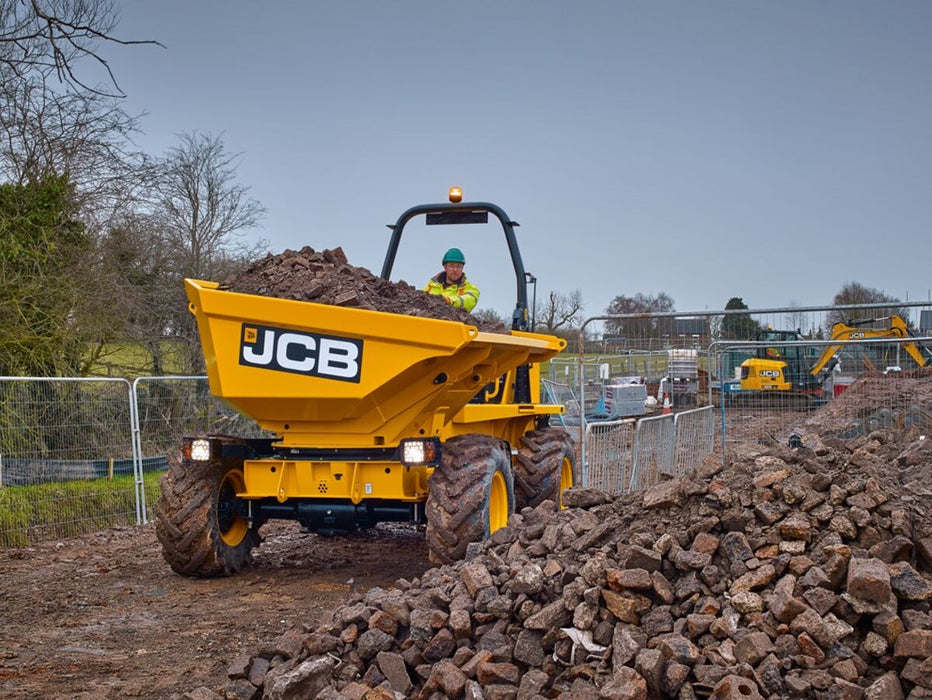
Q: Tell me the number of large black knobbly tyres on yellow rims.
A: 3